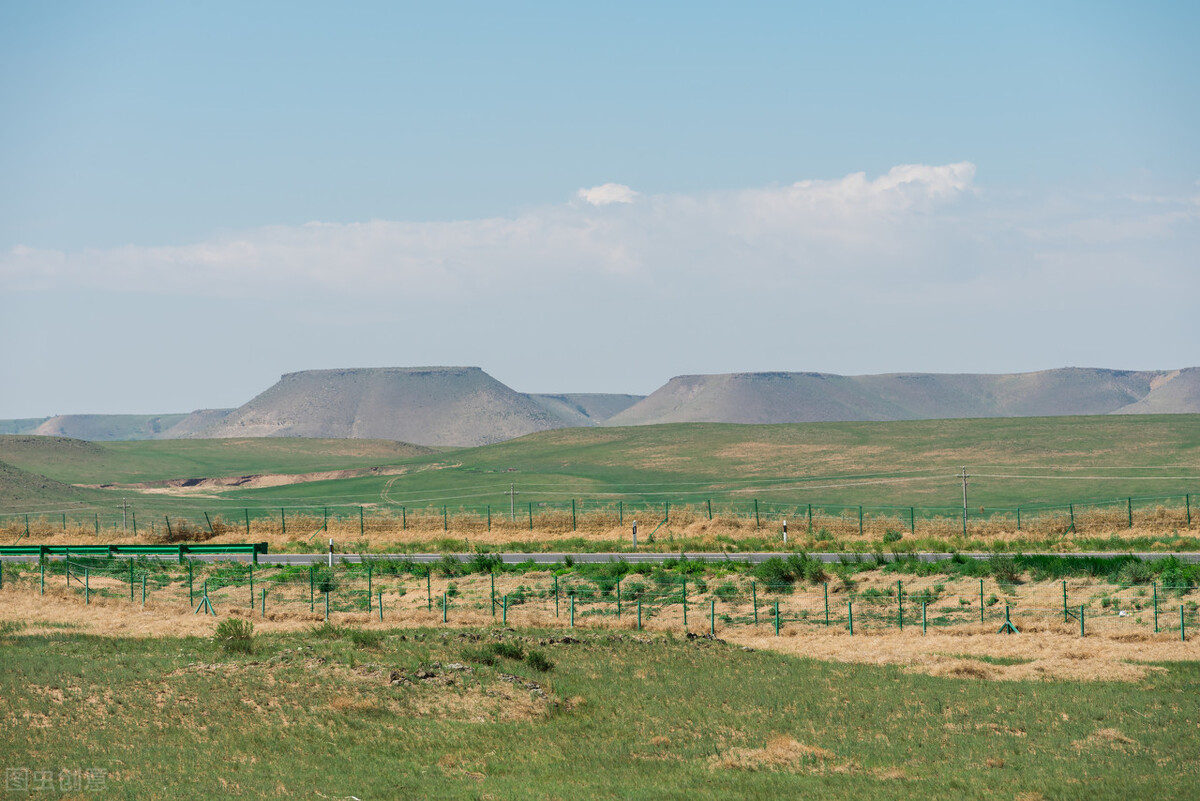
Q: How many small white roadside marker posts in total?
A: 3